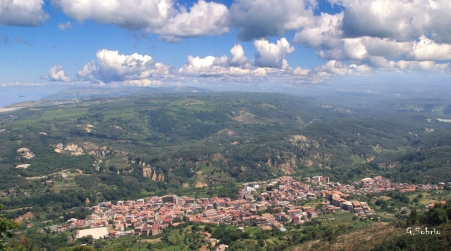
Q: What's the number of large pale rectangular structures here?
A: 1